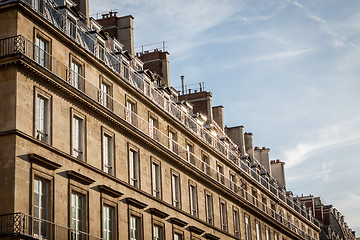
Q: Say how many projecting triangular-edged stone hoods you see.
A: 8